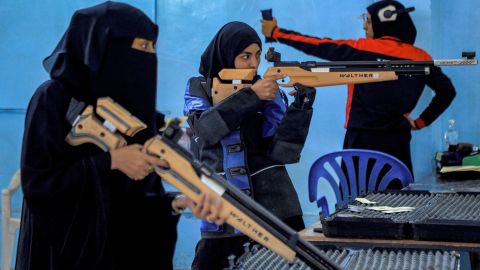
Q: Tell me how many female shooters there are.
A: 3